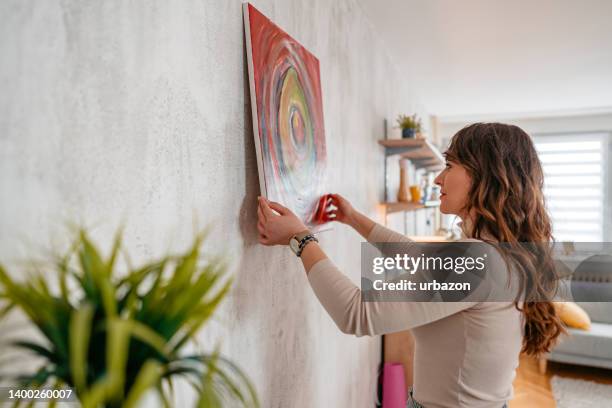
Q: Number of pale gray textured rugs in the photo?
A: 1